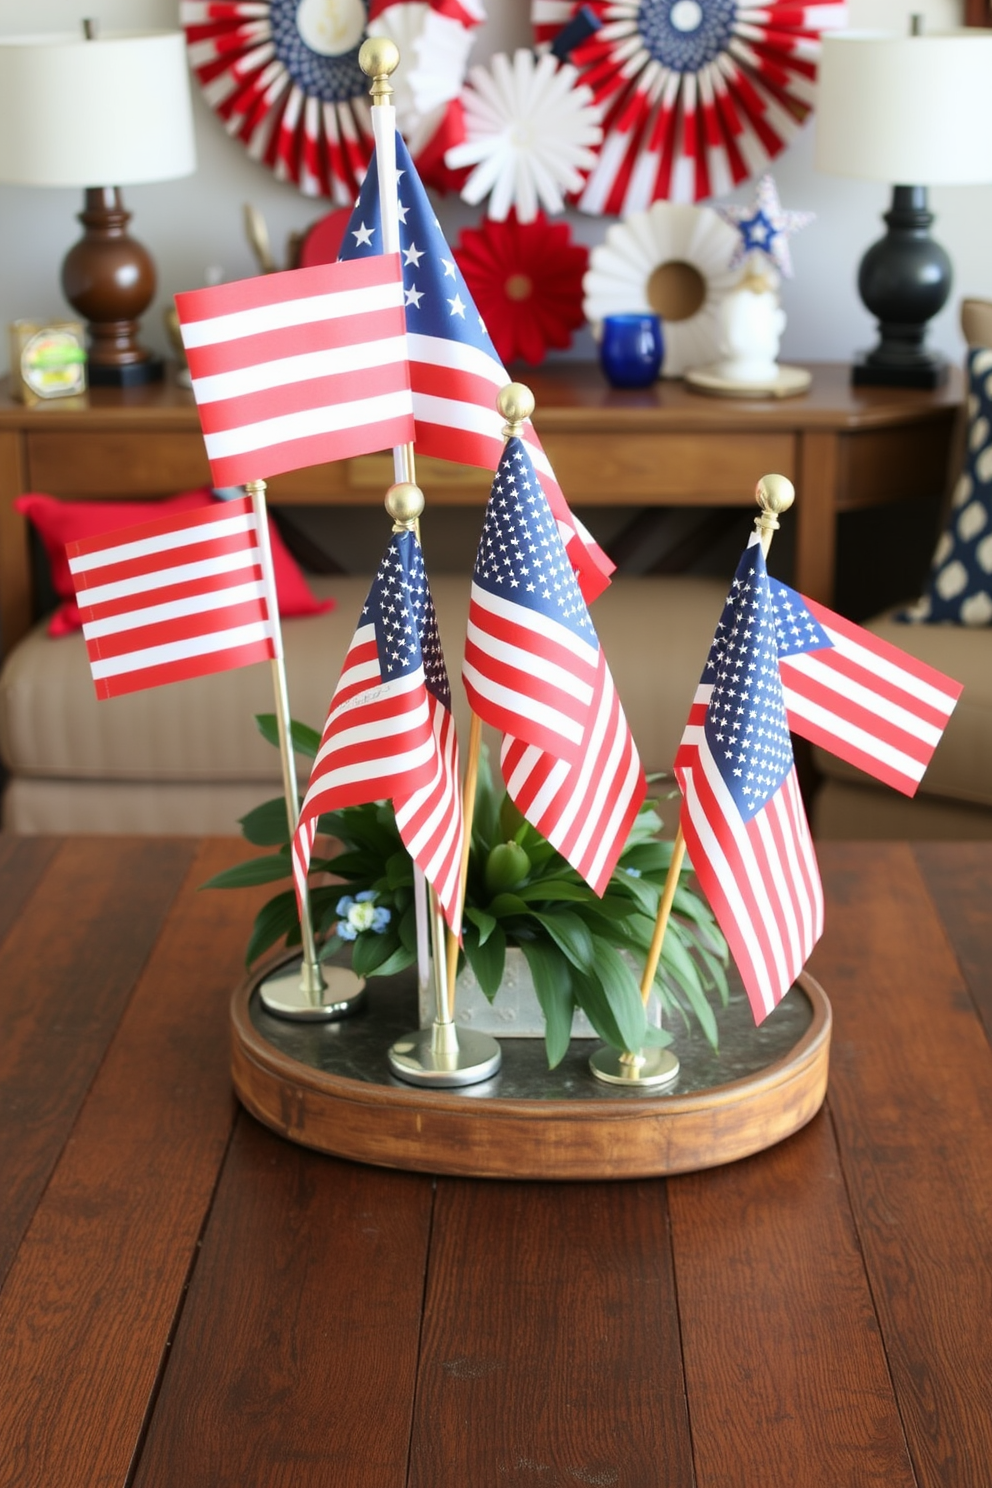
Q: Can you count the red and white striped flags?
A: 2